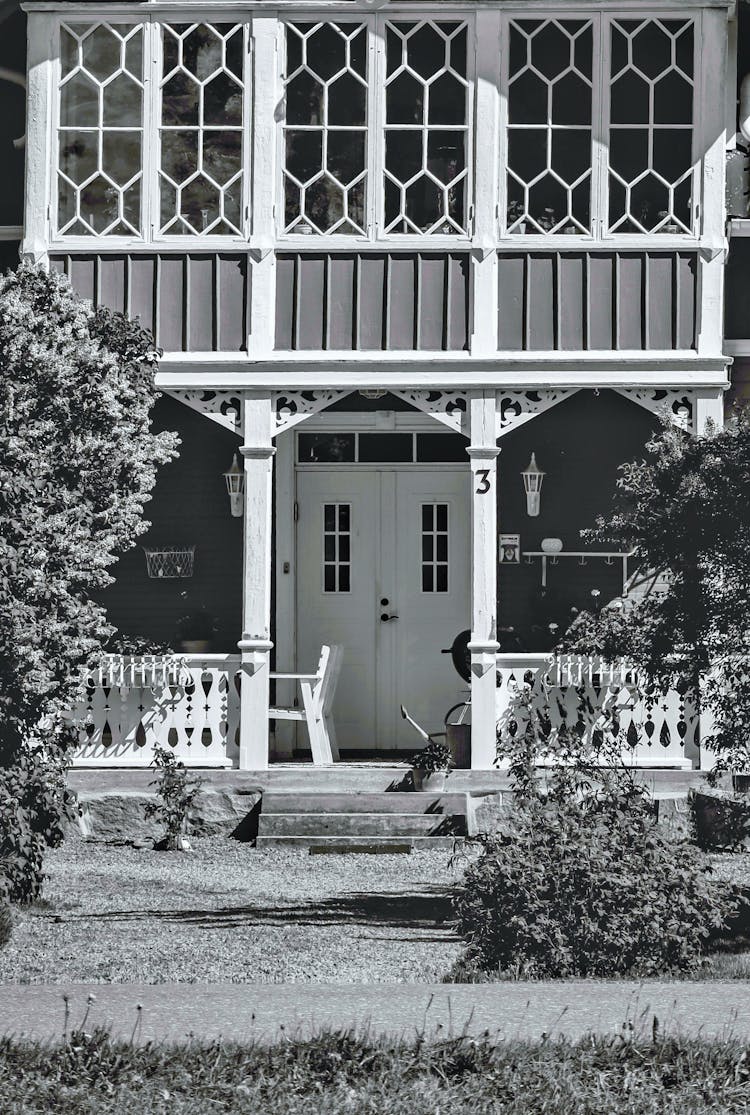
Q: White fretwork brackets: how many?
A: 5